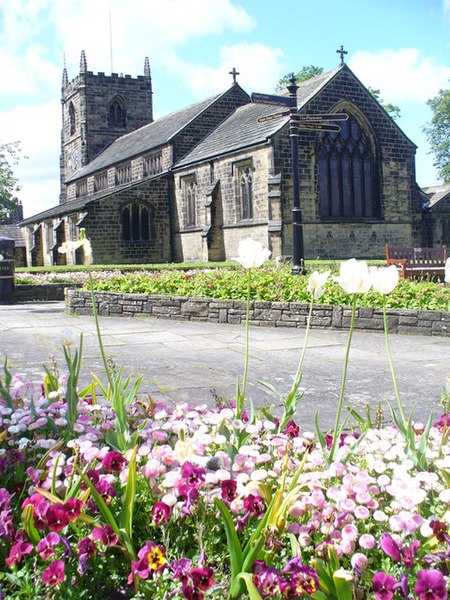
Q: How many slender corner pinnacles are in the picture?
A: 3